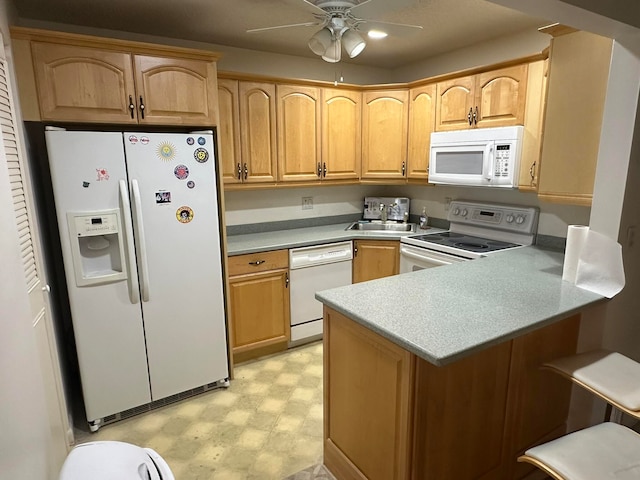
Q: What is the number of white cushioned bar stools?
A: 2